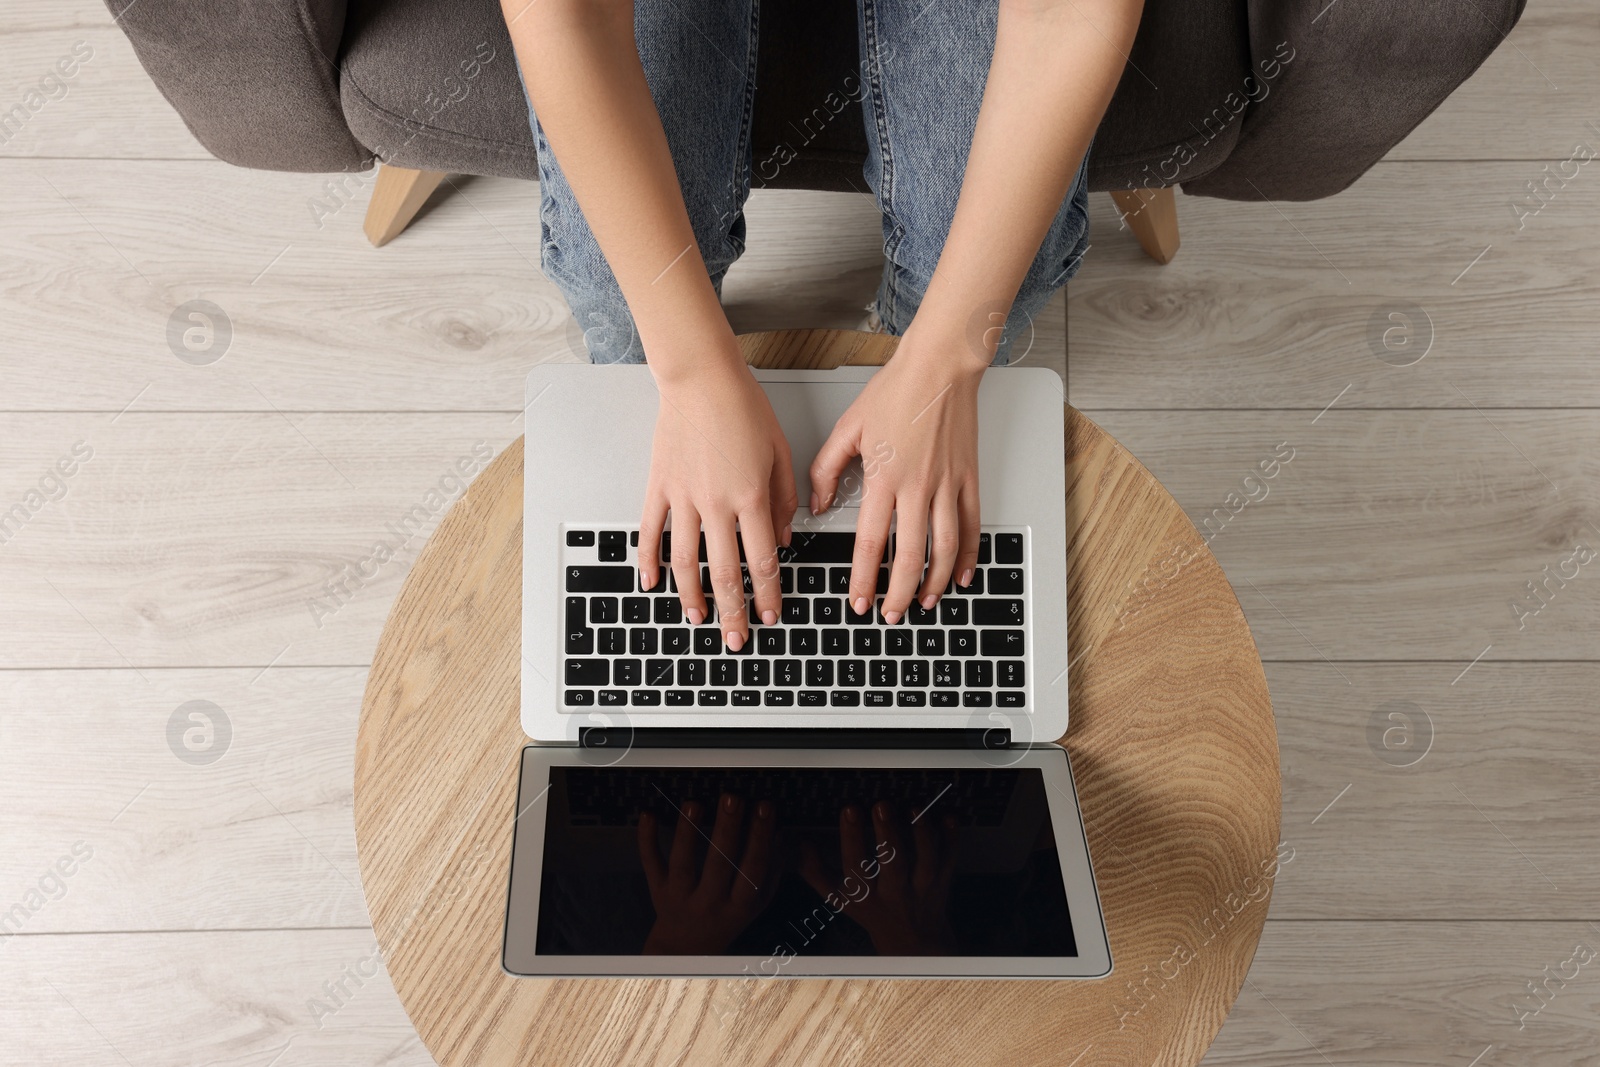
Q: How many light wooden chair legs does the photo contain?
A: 2